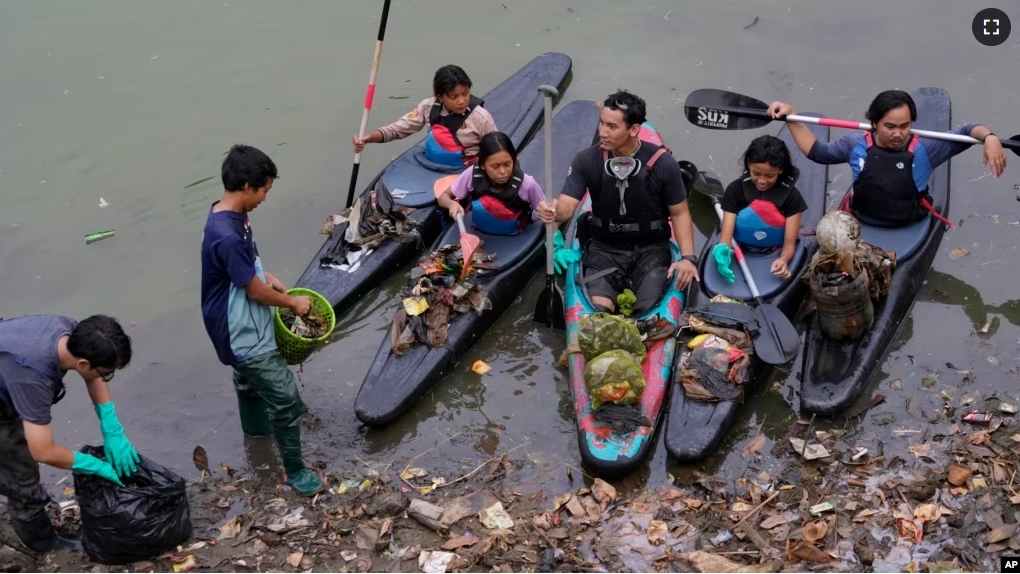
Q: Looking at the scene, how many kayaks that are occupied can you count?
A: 5